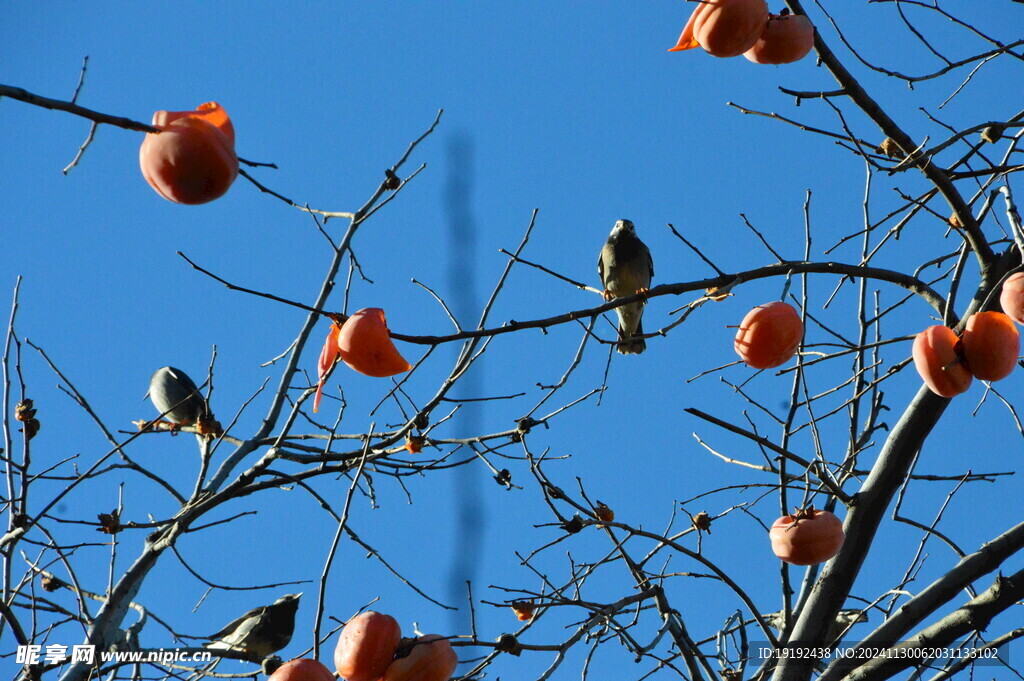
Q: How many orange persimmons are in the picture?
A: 12